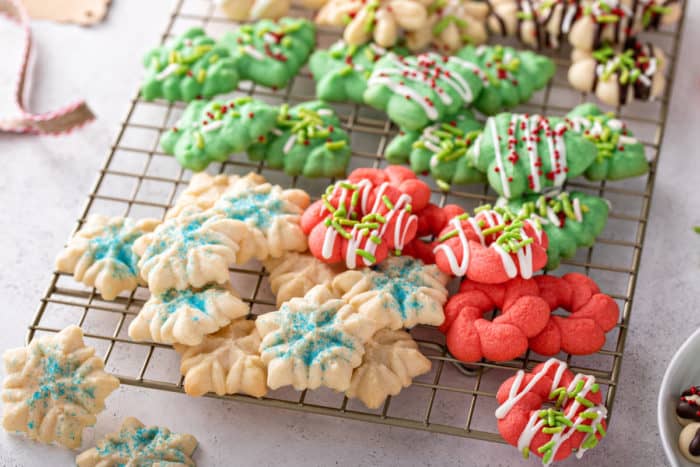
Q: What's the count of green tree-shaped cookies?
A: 11